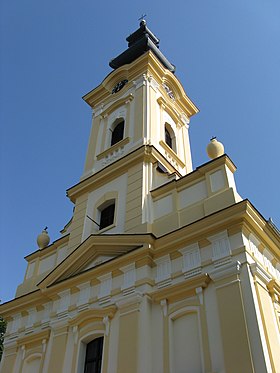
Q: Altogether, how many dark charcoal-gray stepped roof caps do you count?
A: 1